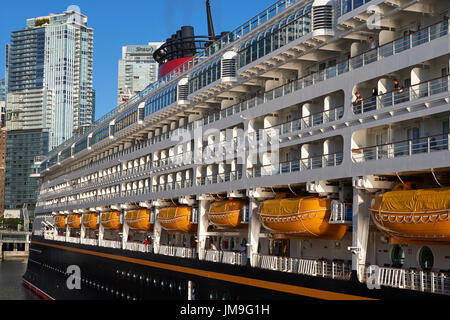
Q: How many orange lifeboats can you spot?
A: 9